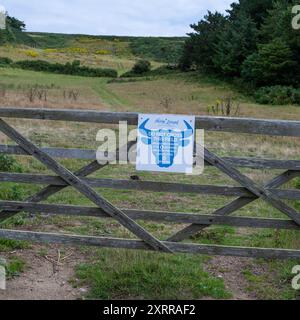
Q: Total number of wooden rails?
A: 5